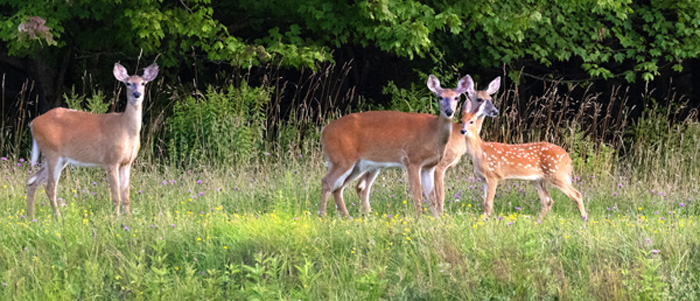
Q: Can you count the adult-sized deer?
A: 3